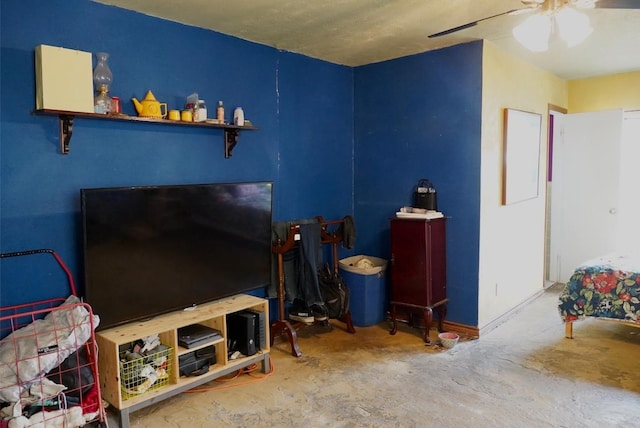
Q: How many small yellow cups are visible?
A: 2